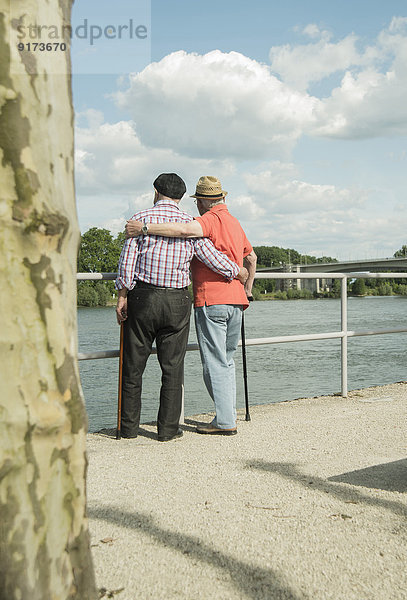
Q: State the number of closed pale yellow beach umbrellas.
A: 0